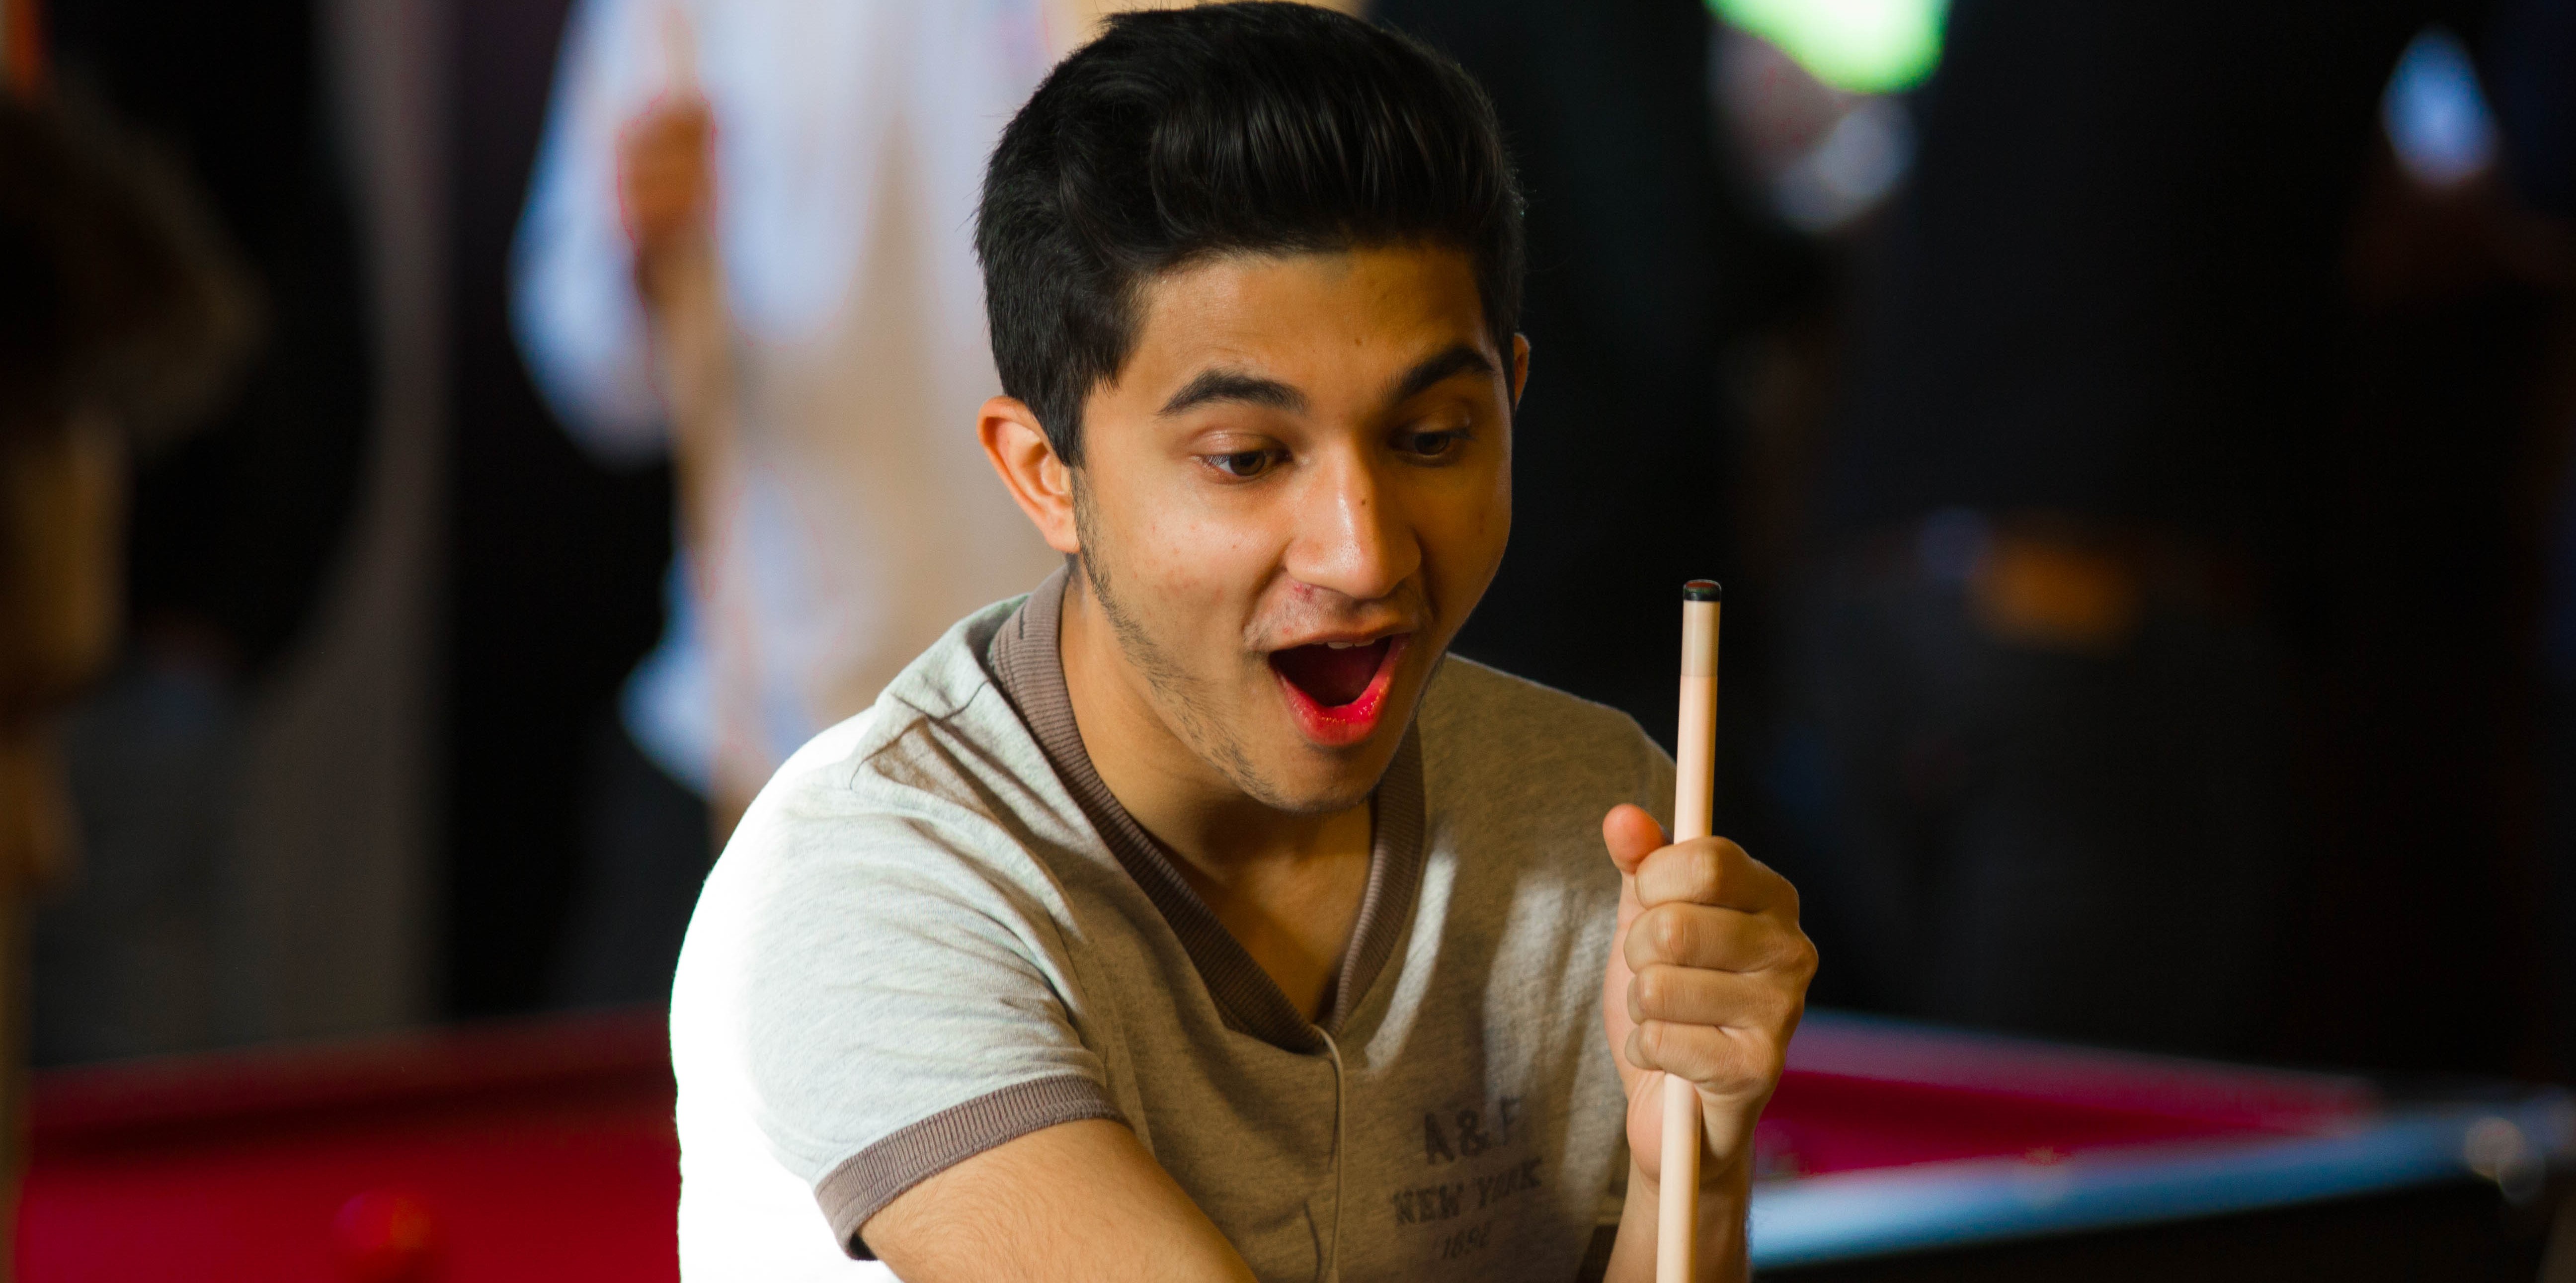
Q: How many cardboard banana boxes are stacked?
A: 0